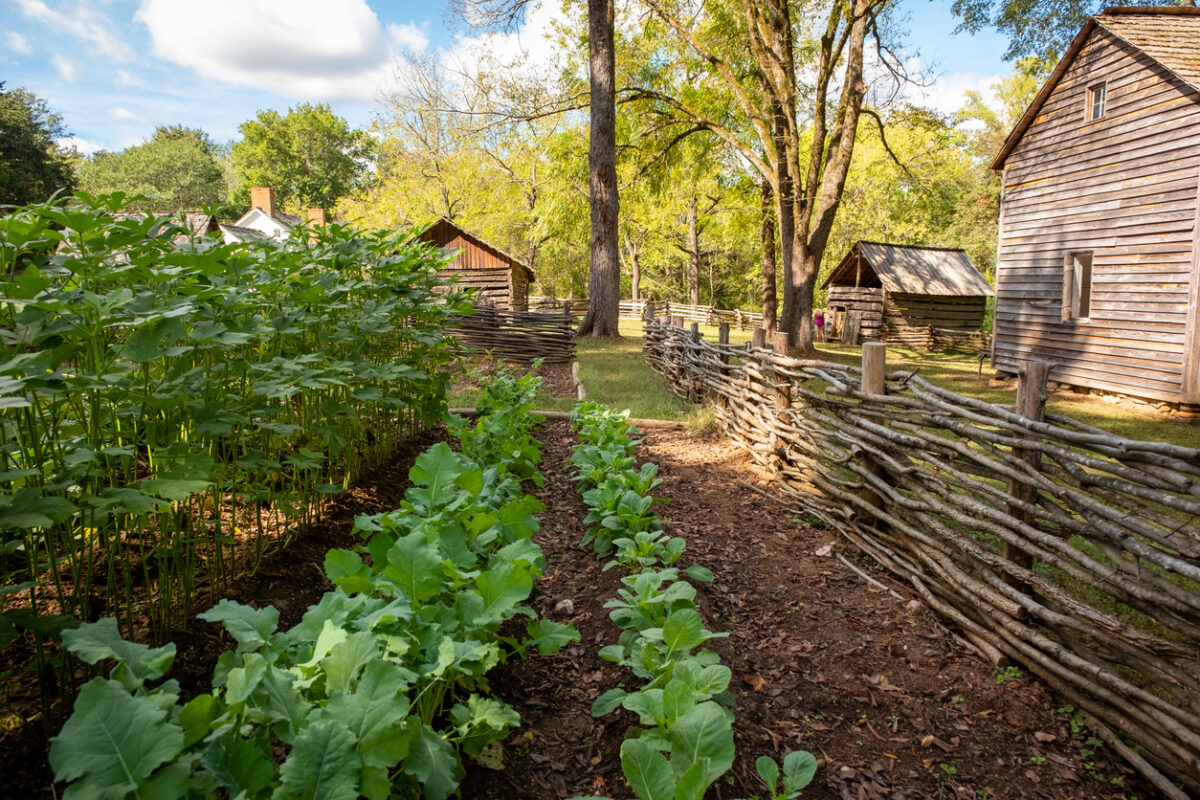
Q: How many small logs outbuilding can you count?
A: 2